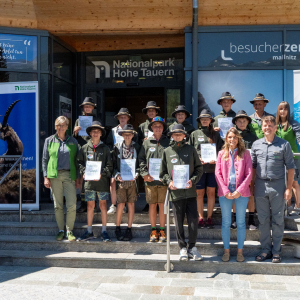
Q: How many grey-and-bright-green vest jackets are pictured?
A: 3